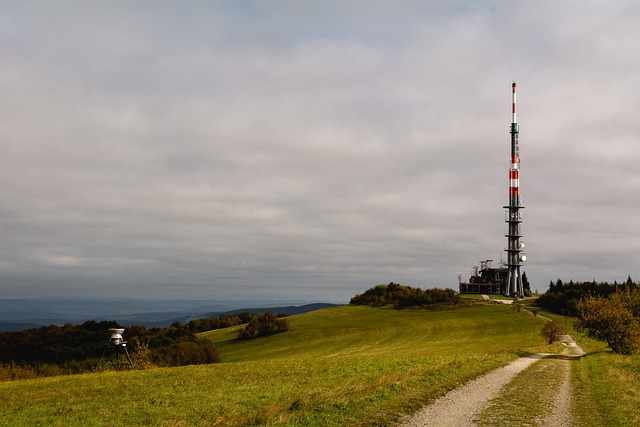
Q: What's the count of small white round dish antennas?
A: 2